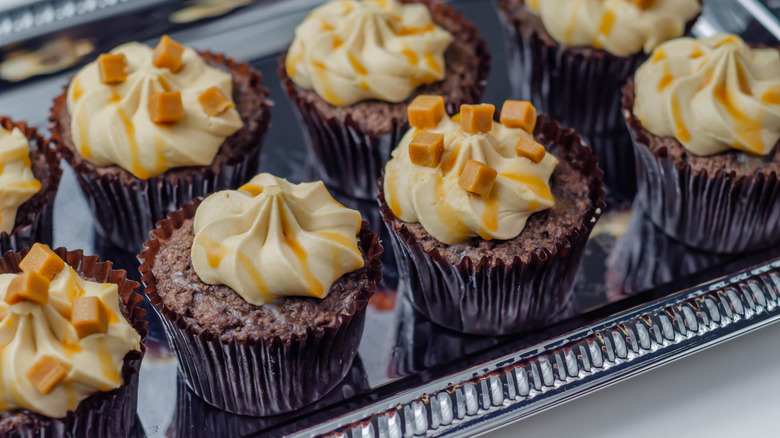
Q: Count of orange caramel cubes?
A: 14